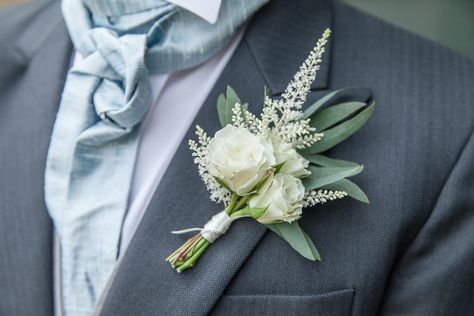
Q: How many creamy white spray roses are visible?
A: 3